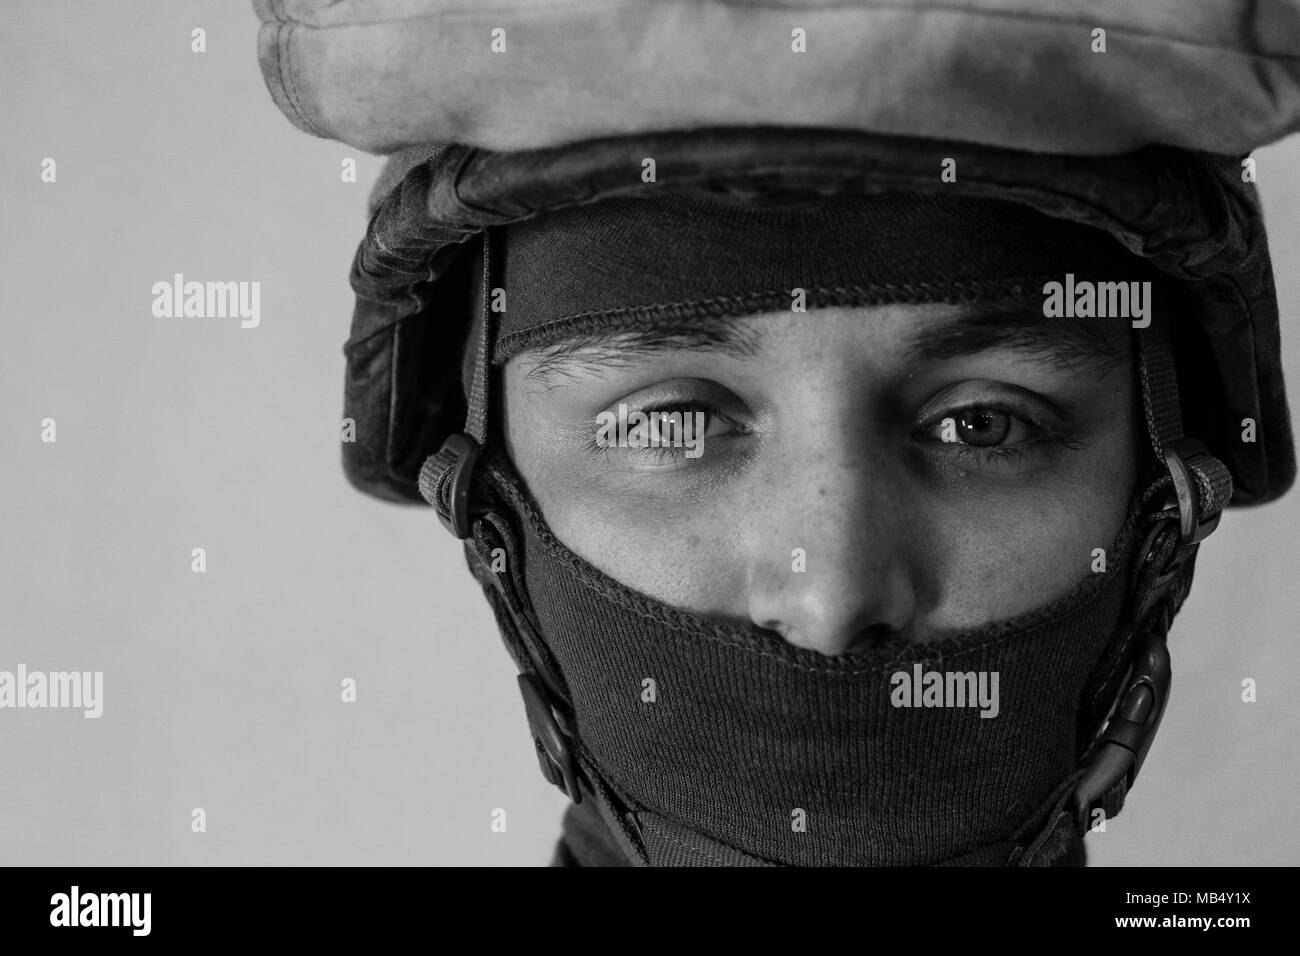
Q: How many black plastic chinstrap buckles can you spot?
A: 4